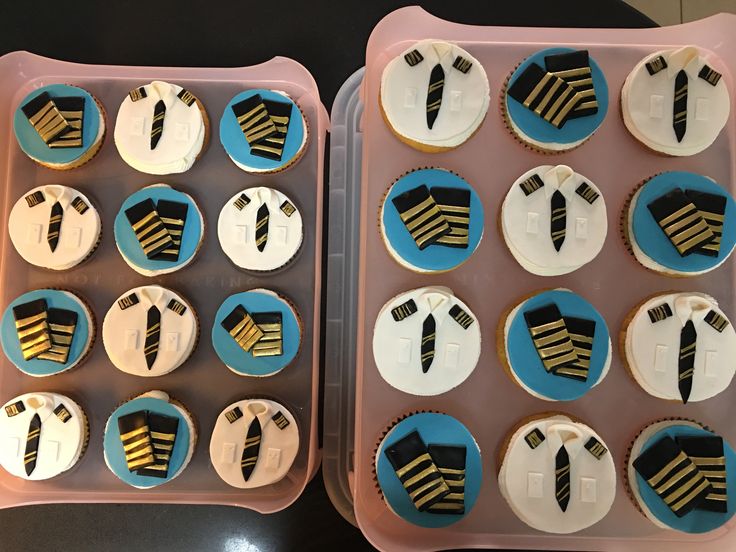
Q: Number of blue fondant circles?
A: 12